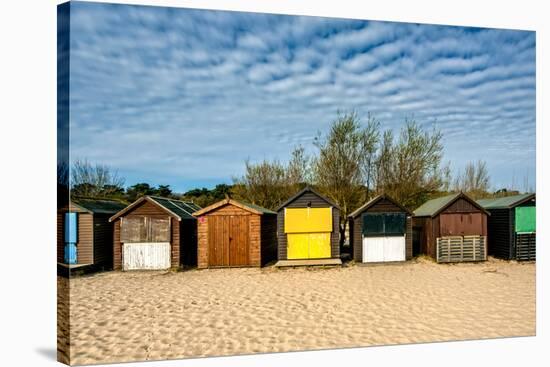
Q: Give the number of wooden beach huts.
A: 7